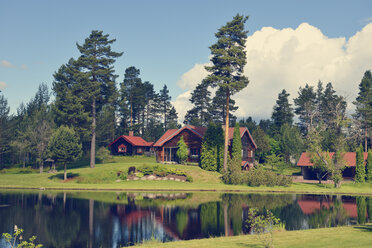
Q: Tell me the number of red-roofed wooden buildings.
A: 3